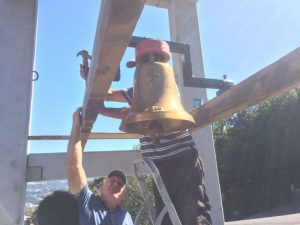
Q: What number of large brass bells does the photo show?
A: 1